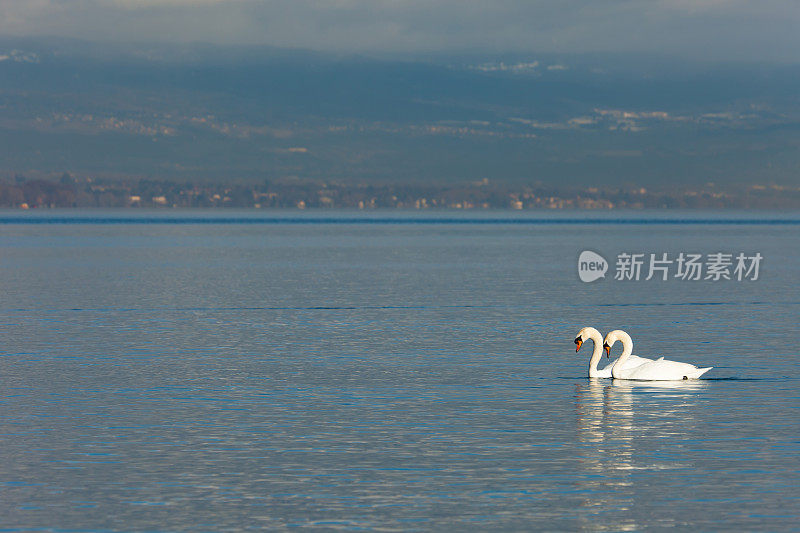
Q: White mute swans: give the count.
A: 2